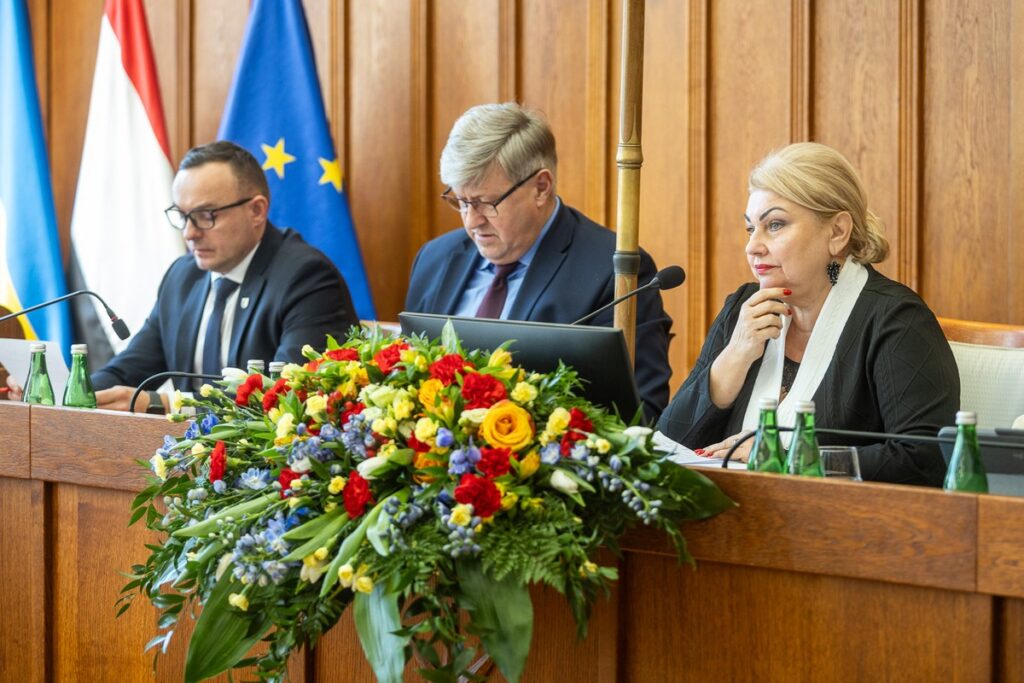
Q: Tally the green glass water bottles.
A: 7